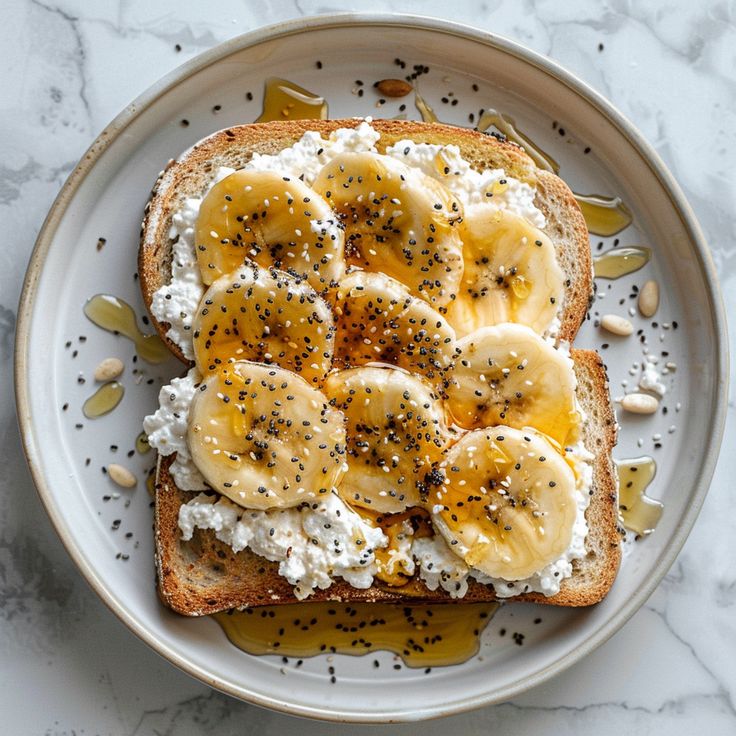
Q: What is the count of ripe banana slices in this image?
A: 9